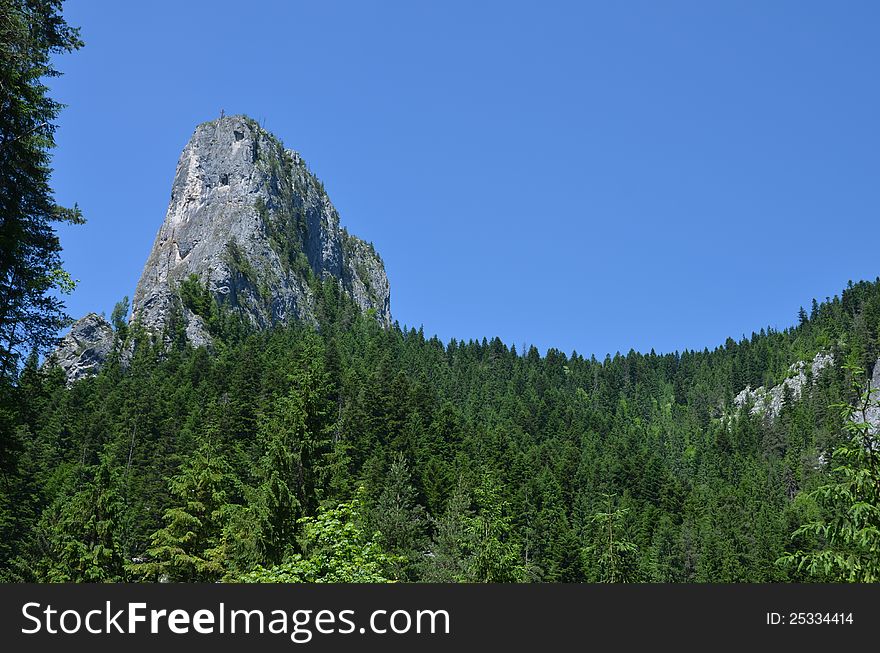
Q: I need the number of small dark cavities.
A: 2